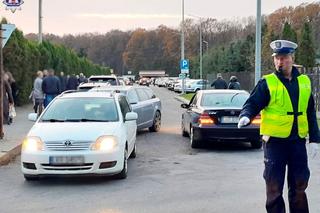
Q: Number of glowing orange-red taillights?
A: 2